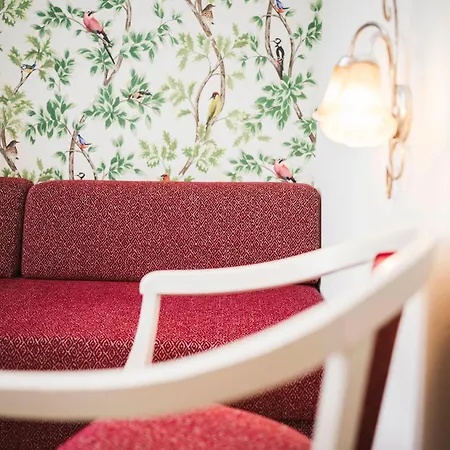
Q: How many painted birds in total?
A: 12